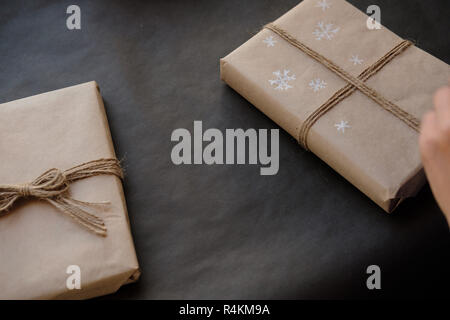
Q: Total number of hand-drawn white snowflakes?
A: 7